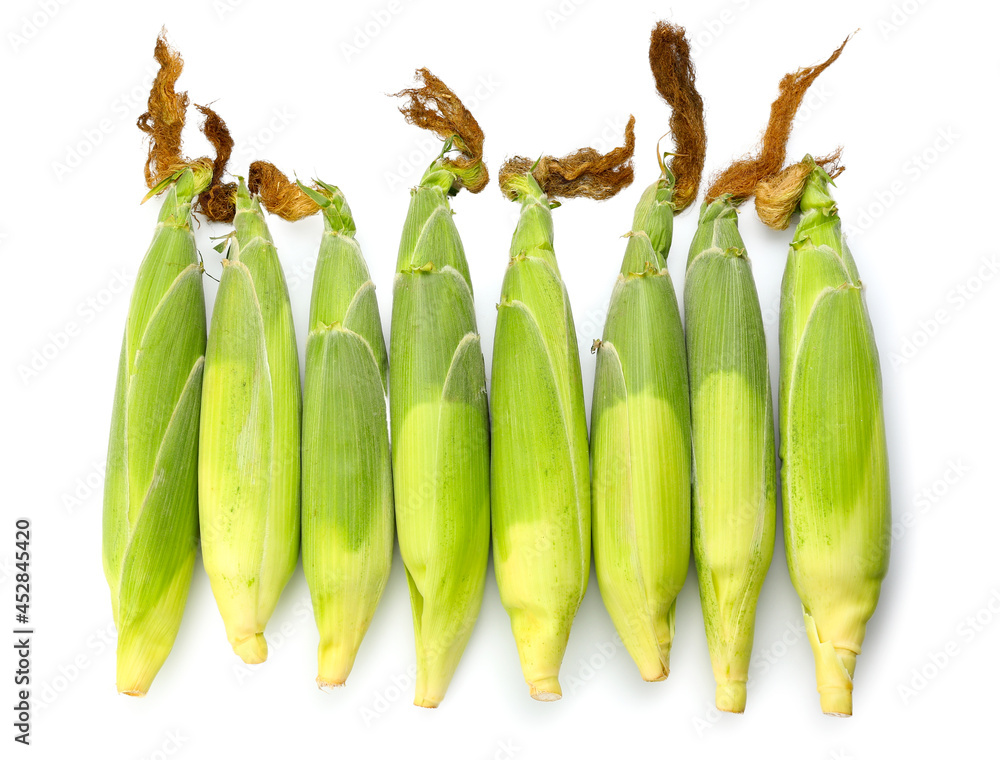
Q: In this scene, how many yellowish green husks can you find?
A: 8